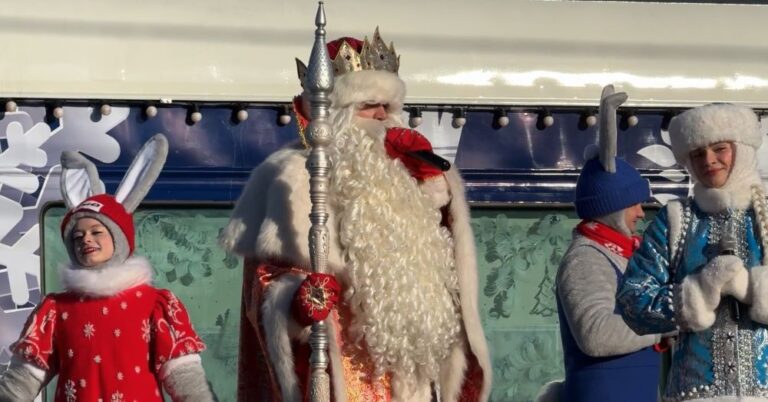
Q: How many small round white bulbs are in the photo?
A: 13